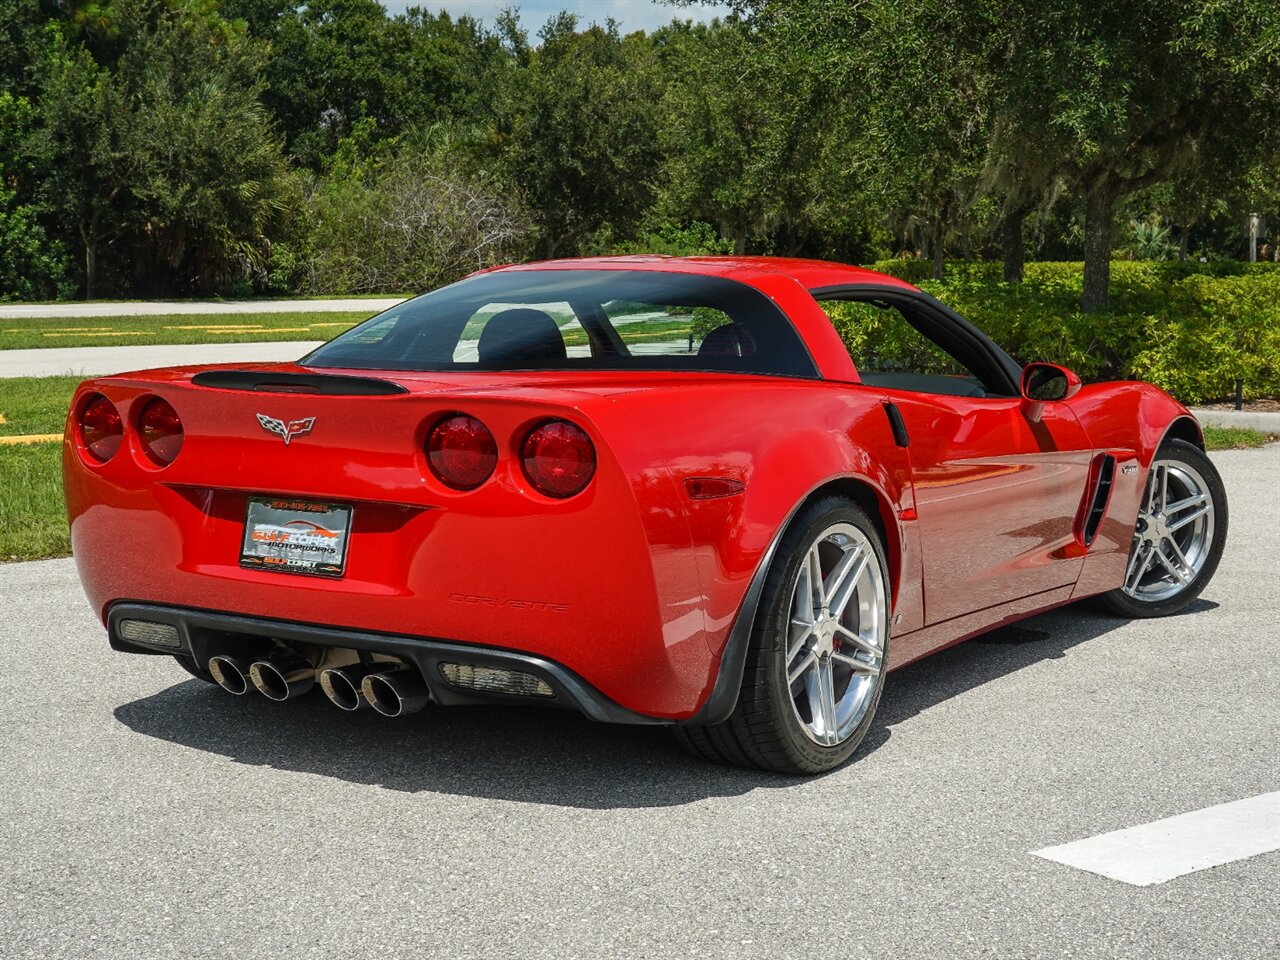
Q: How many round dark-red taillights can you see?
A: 4